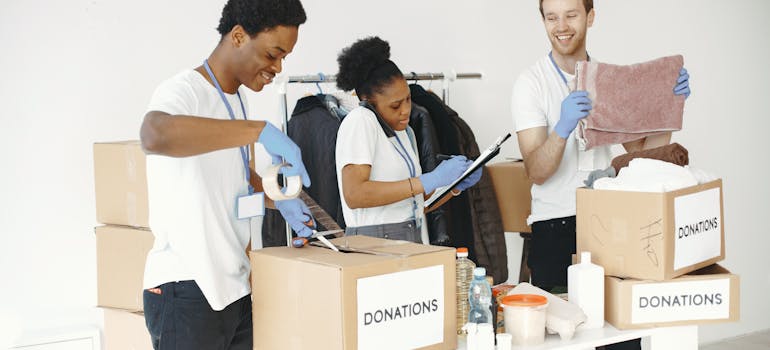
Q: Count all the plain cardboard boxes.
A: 4